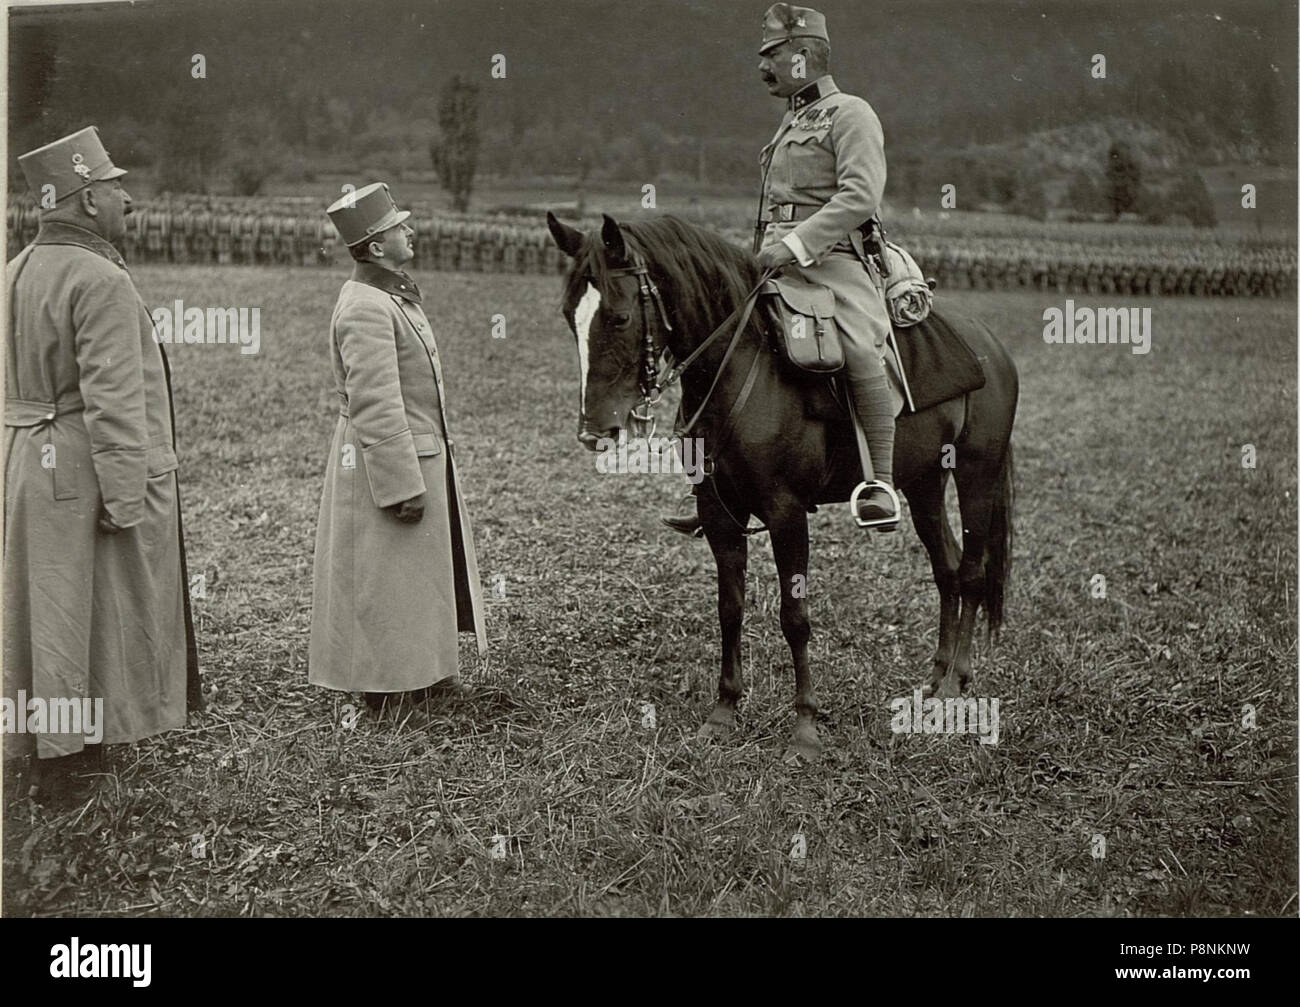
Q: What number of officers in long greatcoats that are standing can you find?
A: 2